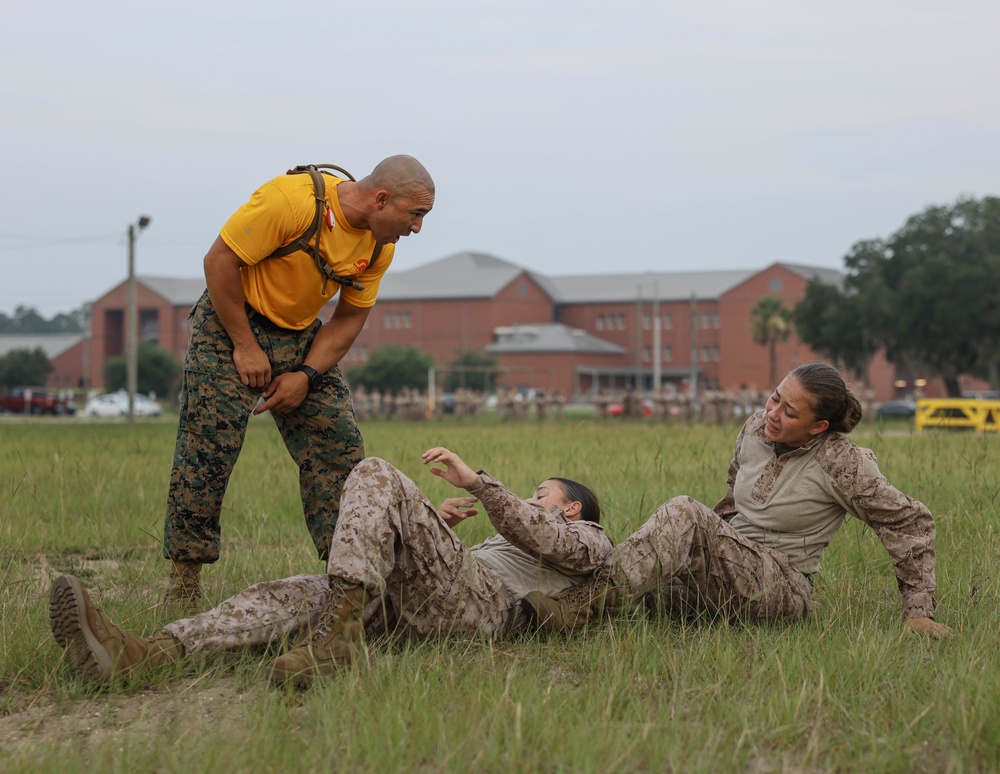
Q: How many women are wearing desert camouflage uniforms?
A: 2